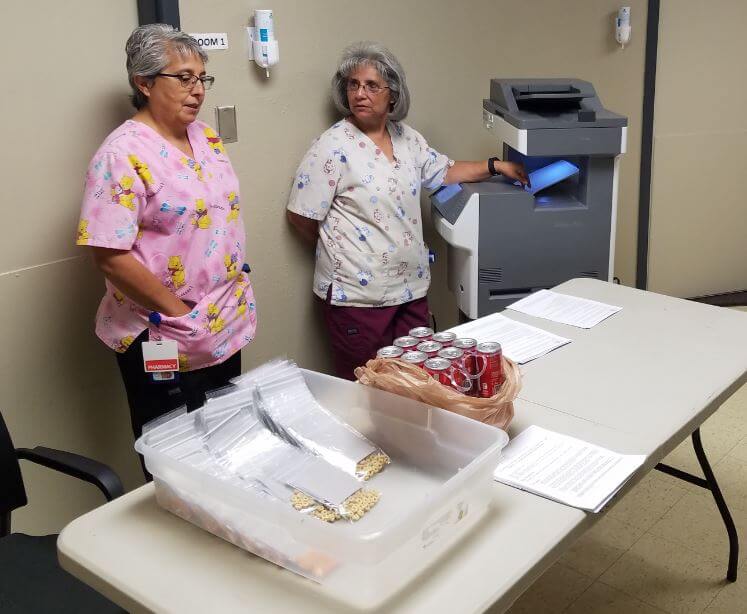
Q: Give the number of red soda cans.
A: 10